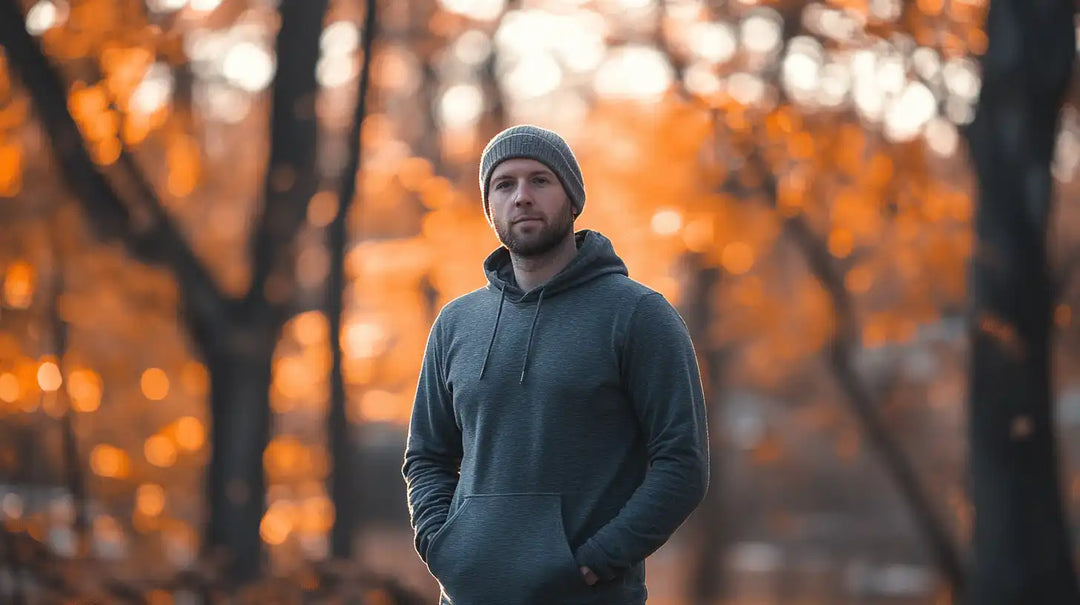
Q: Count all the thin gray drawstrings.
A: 2